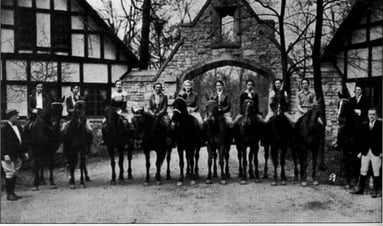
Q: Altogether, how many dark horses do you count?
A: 10